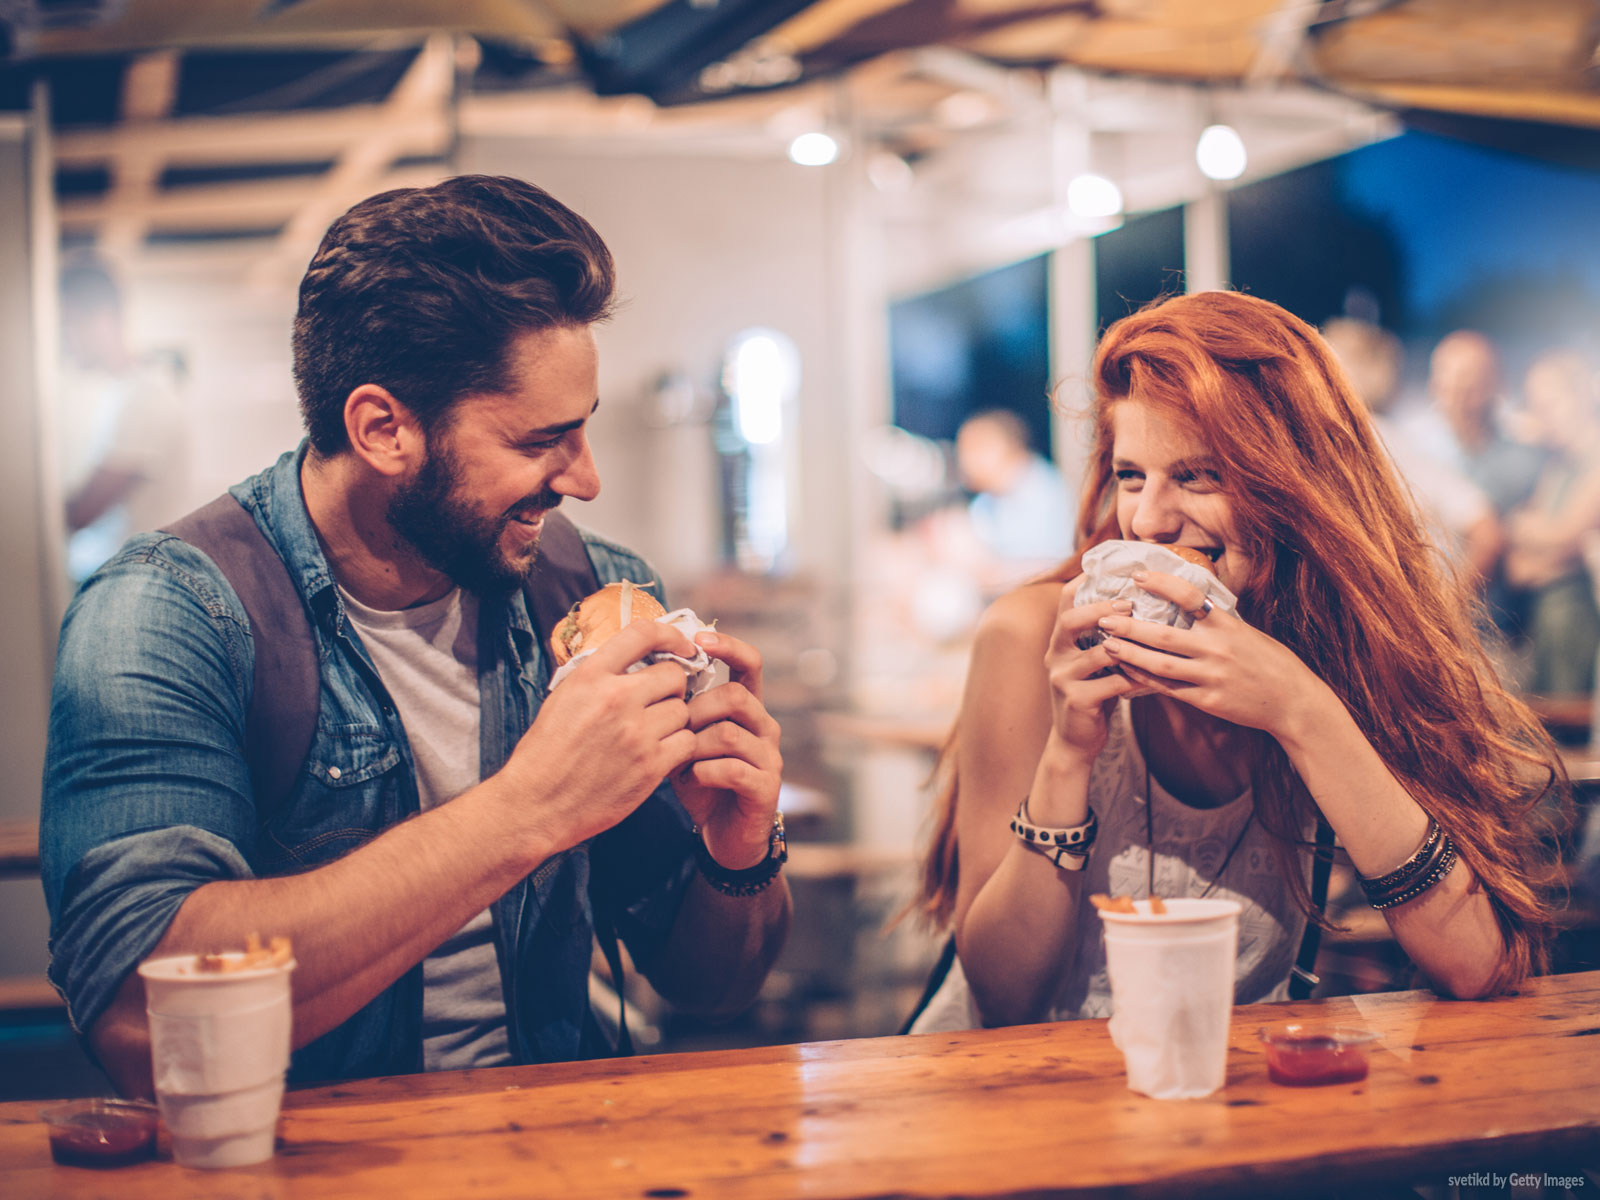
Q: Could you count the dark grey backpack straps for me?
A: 2